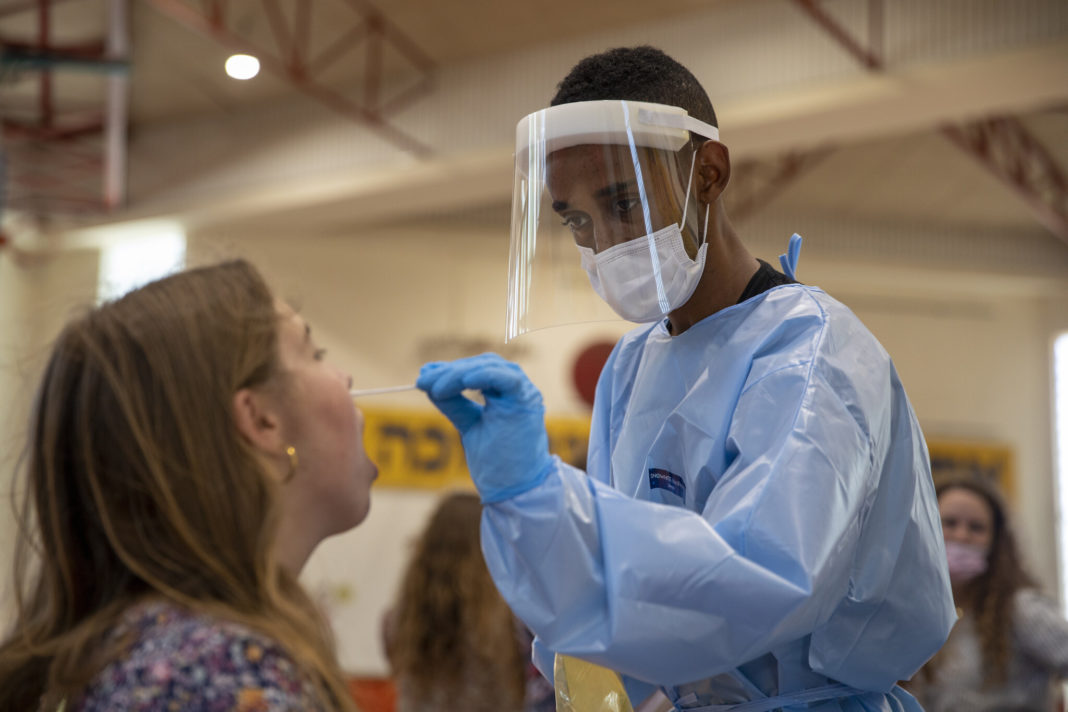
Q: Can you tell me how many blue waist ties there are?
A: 1